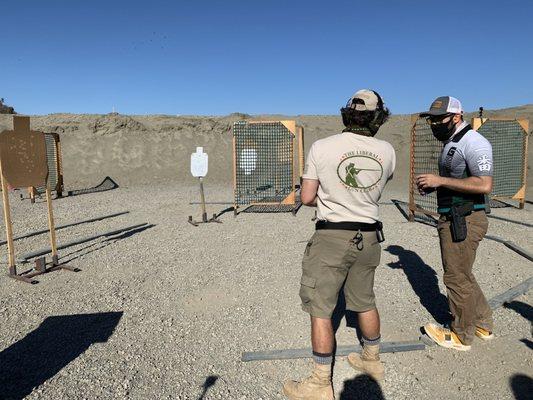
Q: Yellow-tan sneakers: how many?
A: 2